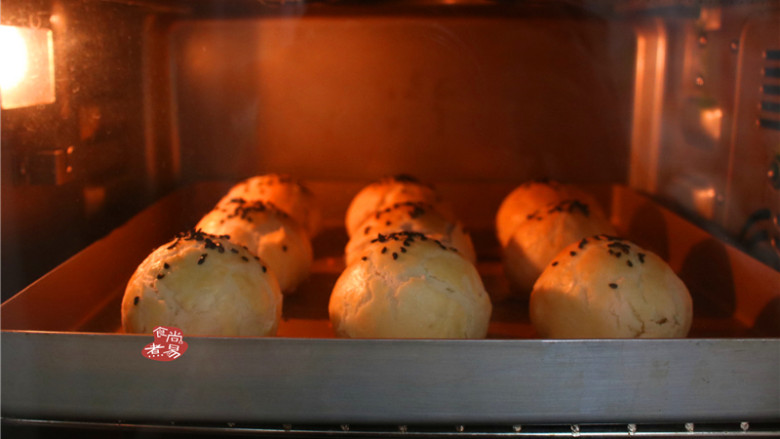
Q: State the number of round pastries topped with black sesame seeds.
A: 9